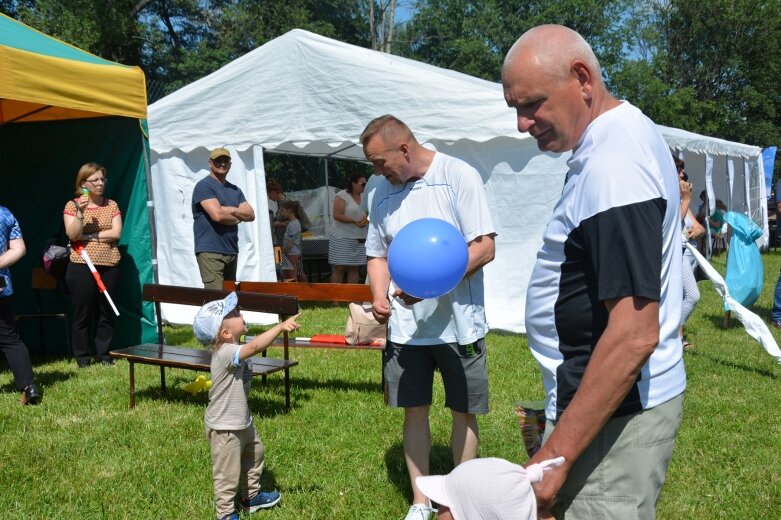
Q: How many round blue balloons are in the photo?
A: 1